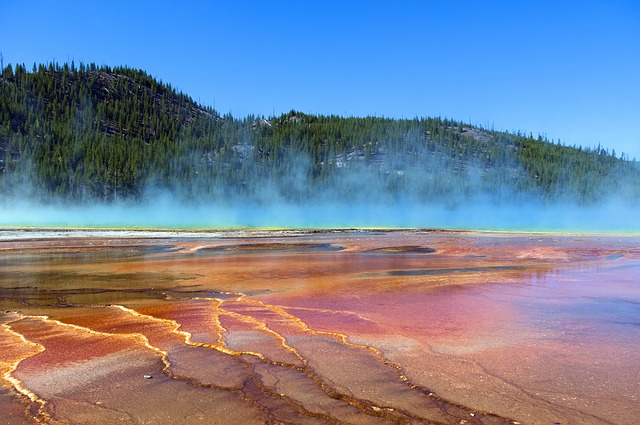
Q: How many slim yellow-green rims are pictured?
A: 1